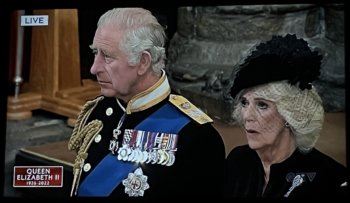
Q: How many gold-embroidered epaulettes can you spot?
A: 1